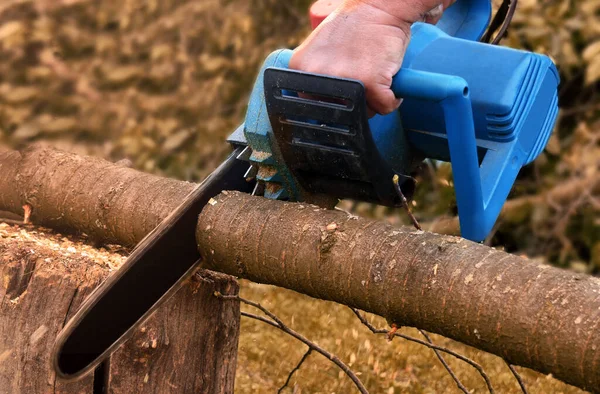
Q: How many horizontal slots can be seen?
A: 3